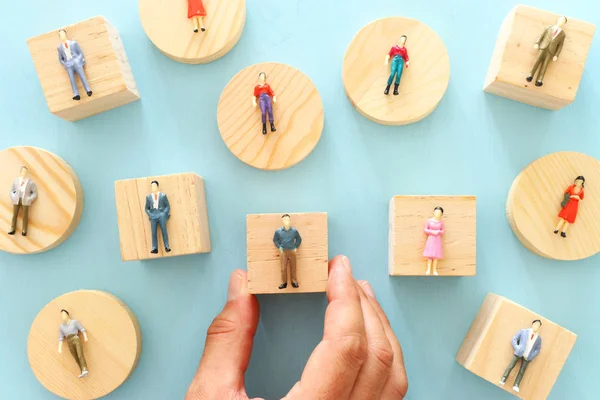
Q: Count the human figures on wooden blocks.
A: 12